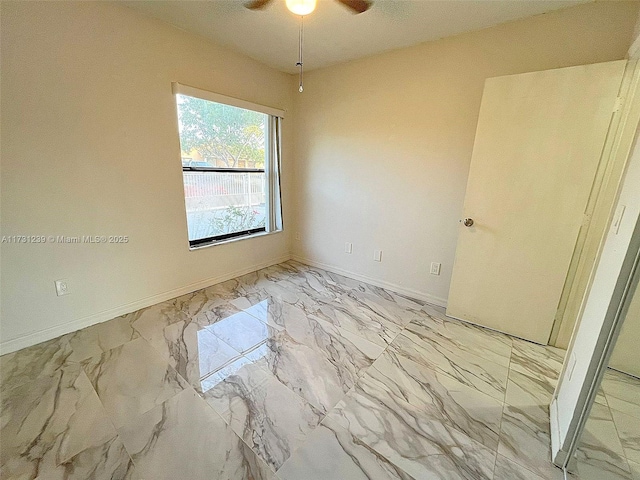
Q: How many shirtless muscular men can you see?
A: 0